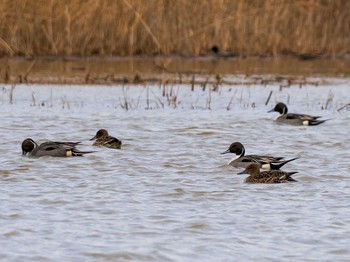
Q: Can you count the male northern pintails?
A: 3